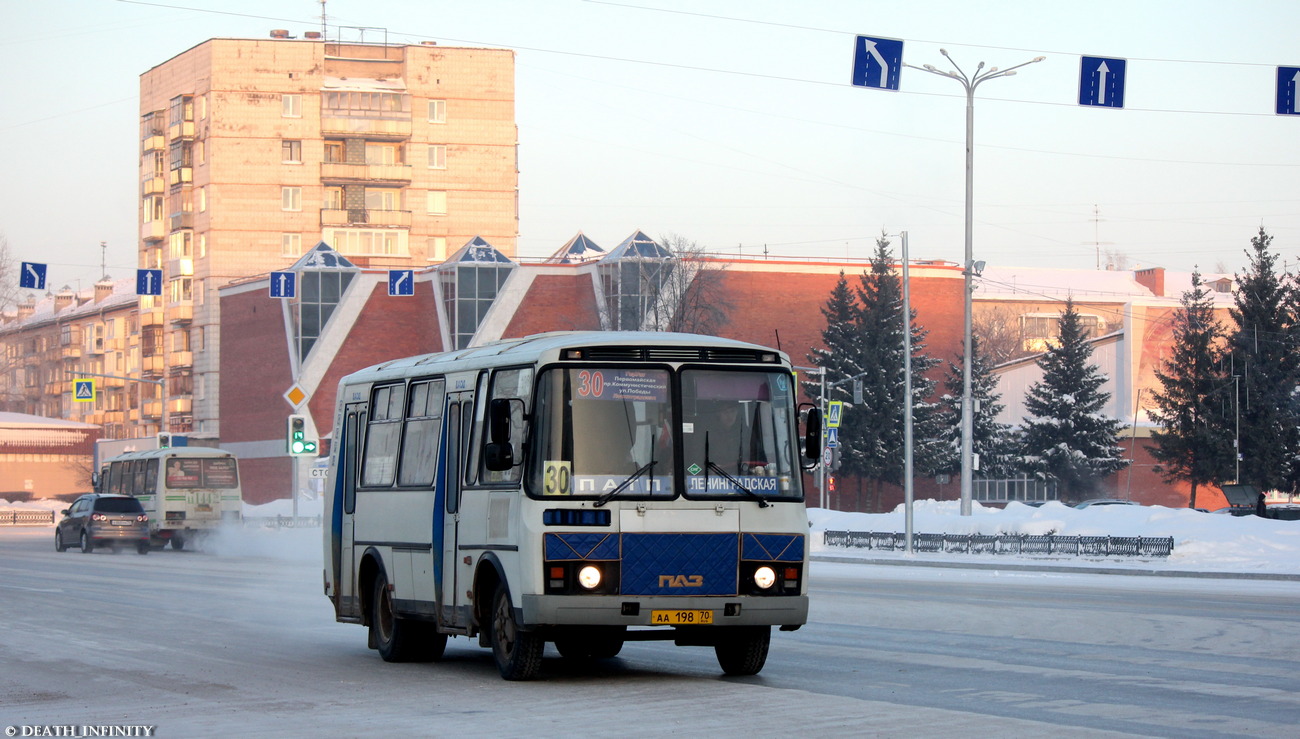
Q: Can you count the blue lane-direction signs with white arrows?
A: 7